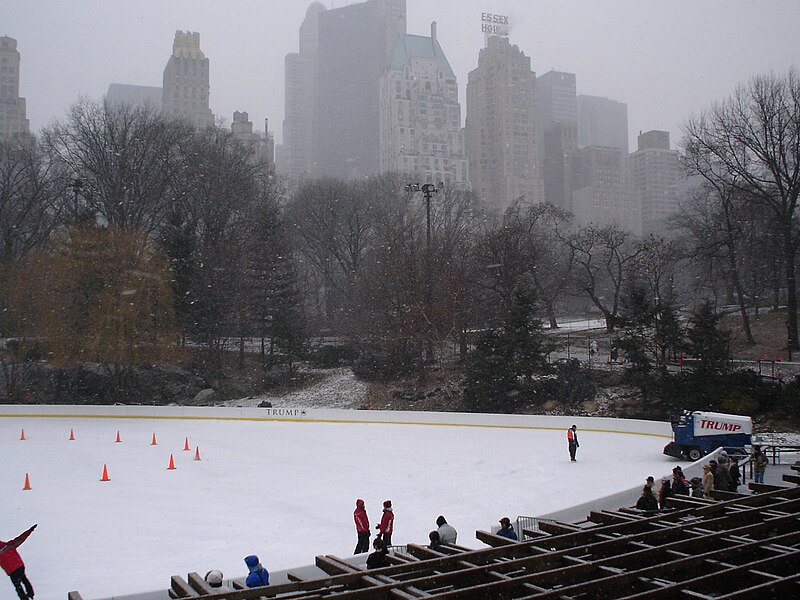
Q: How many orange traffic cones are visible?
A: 9